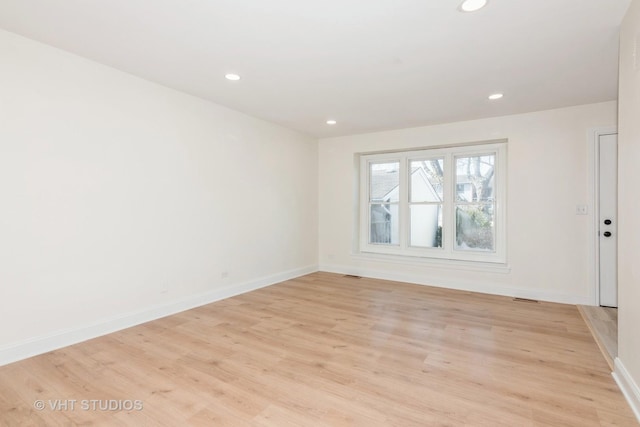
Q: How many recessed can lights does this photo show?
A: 4